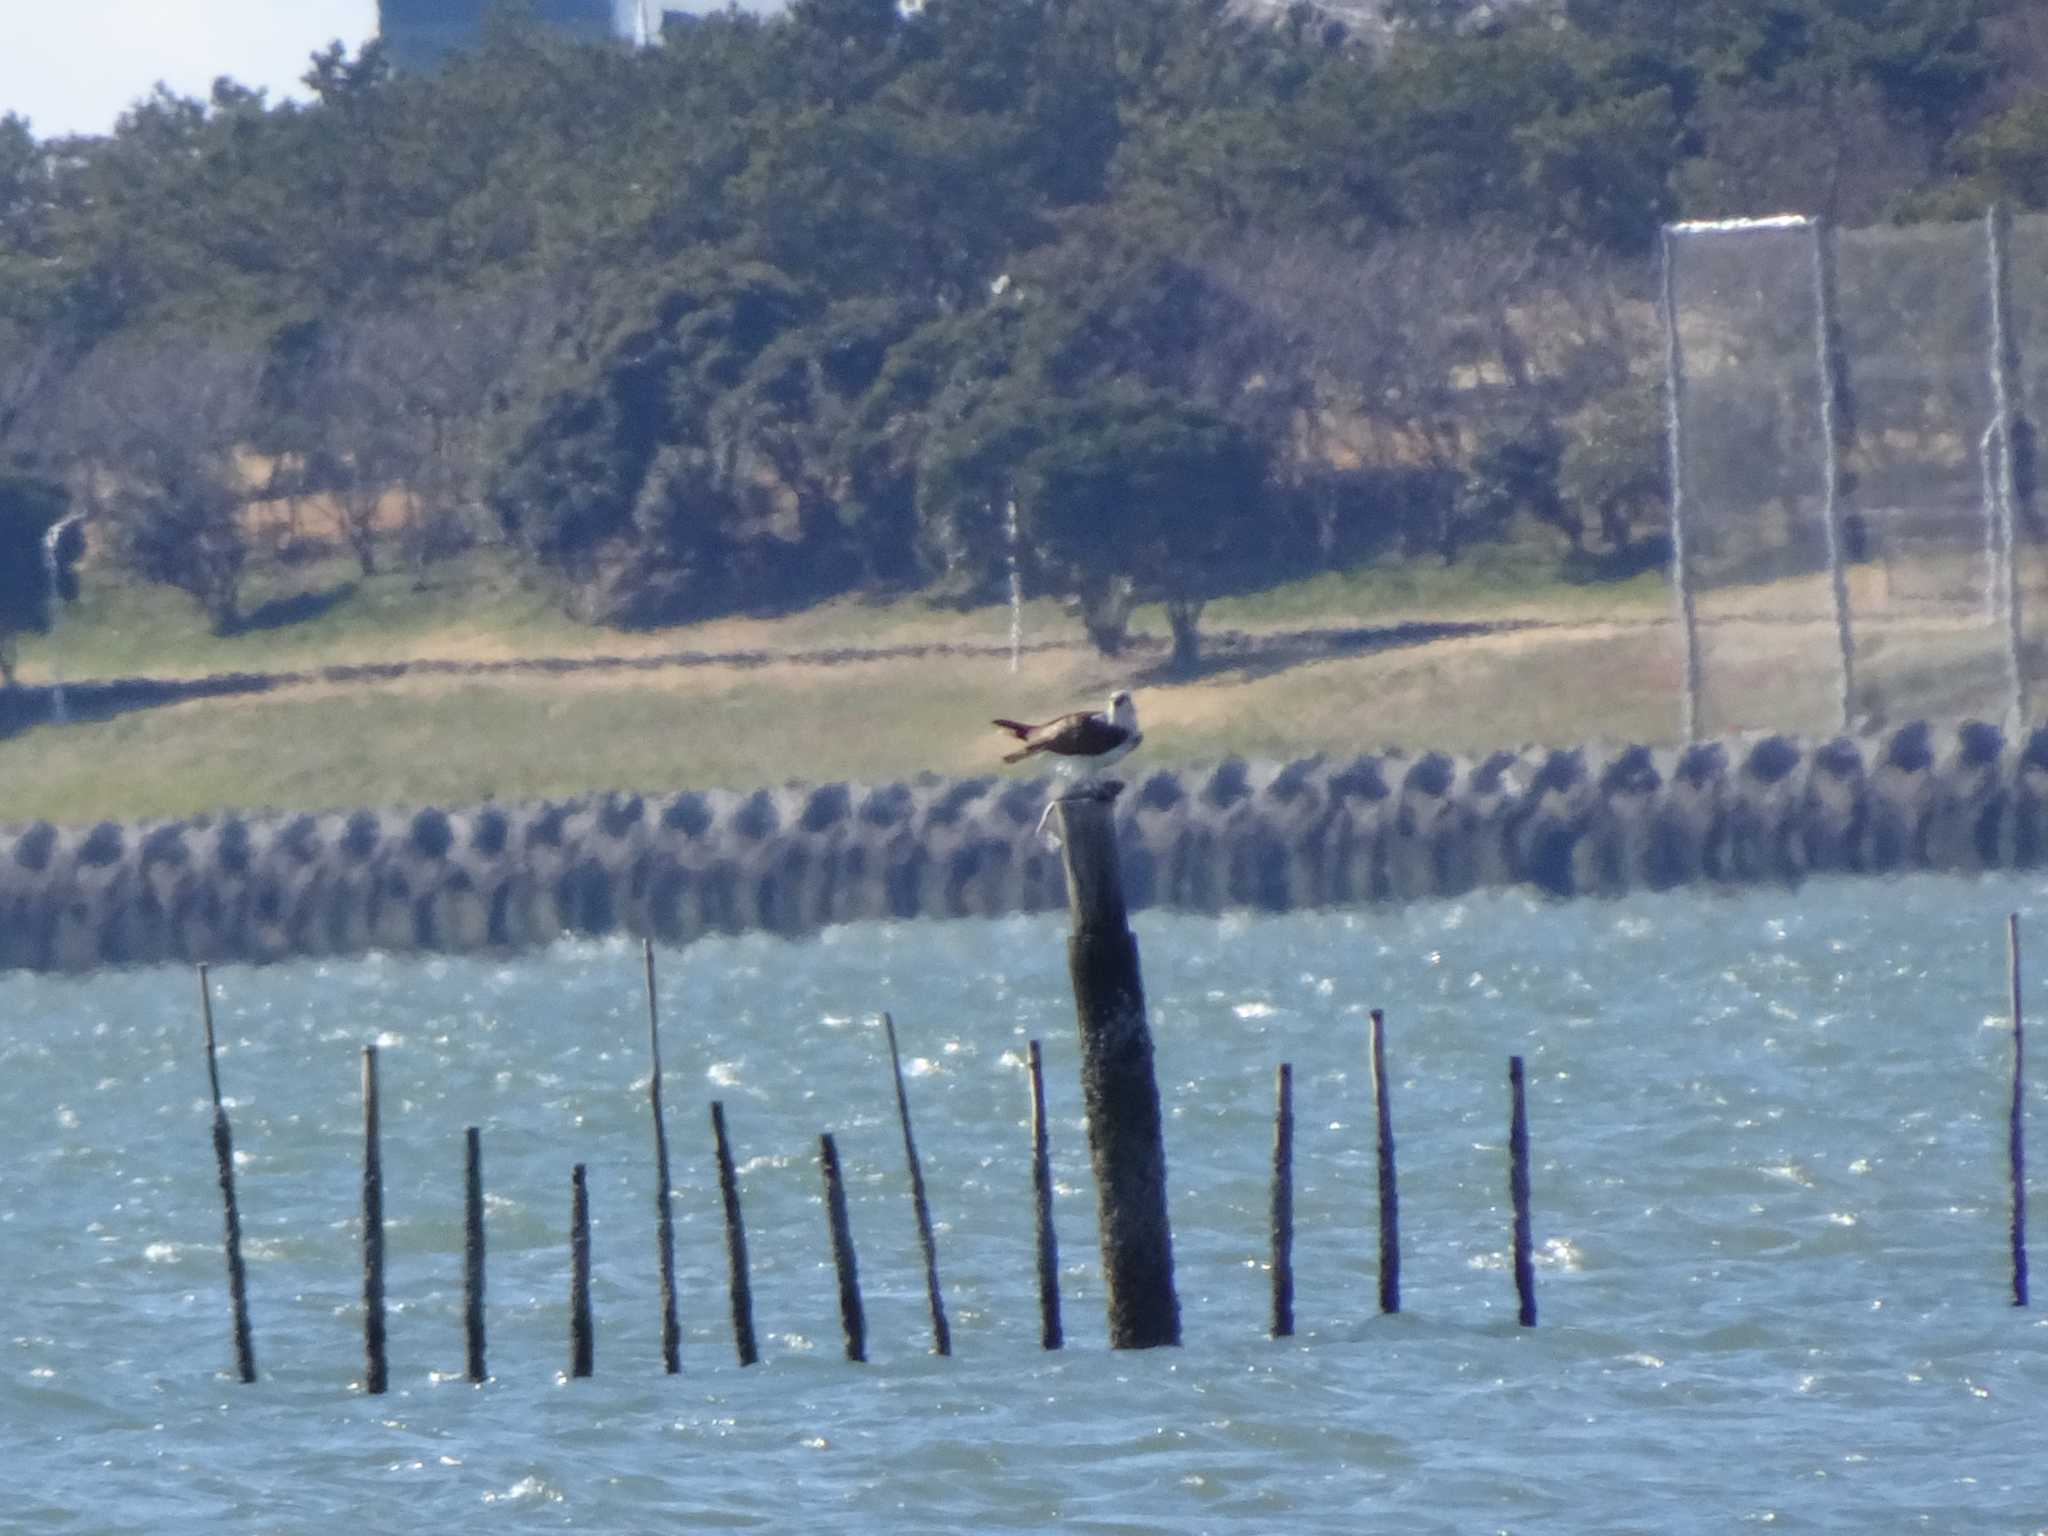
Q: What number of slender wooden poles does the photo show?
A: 13